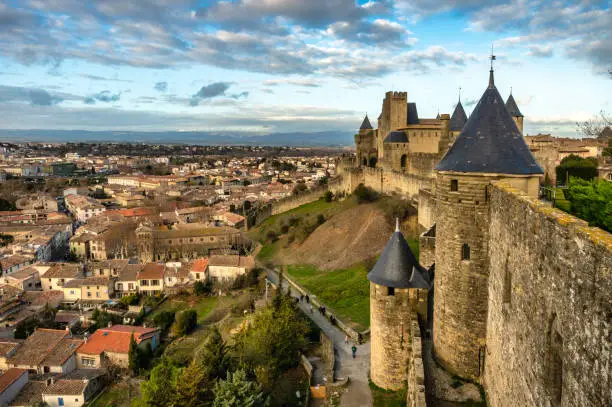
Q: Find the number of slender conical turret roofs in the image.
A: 5